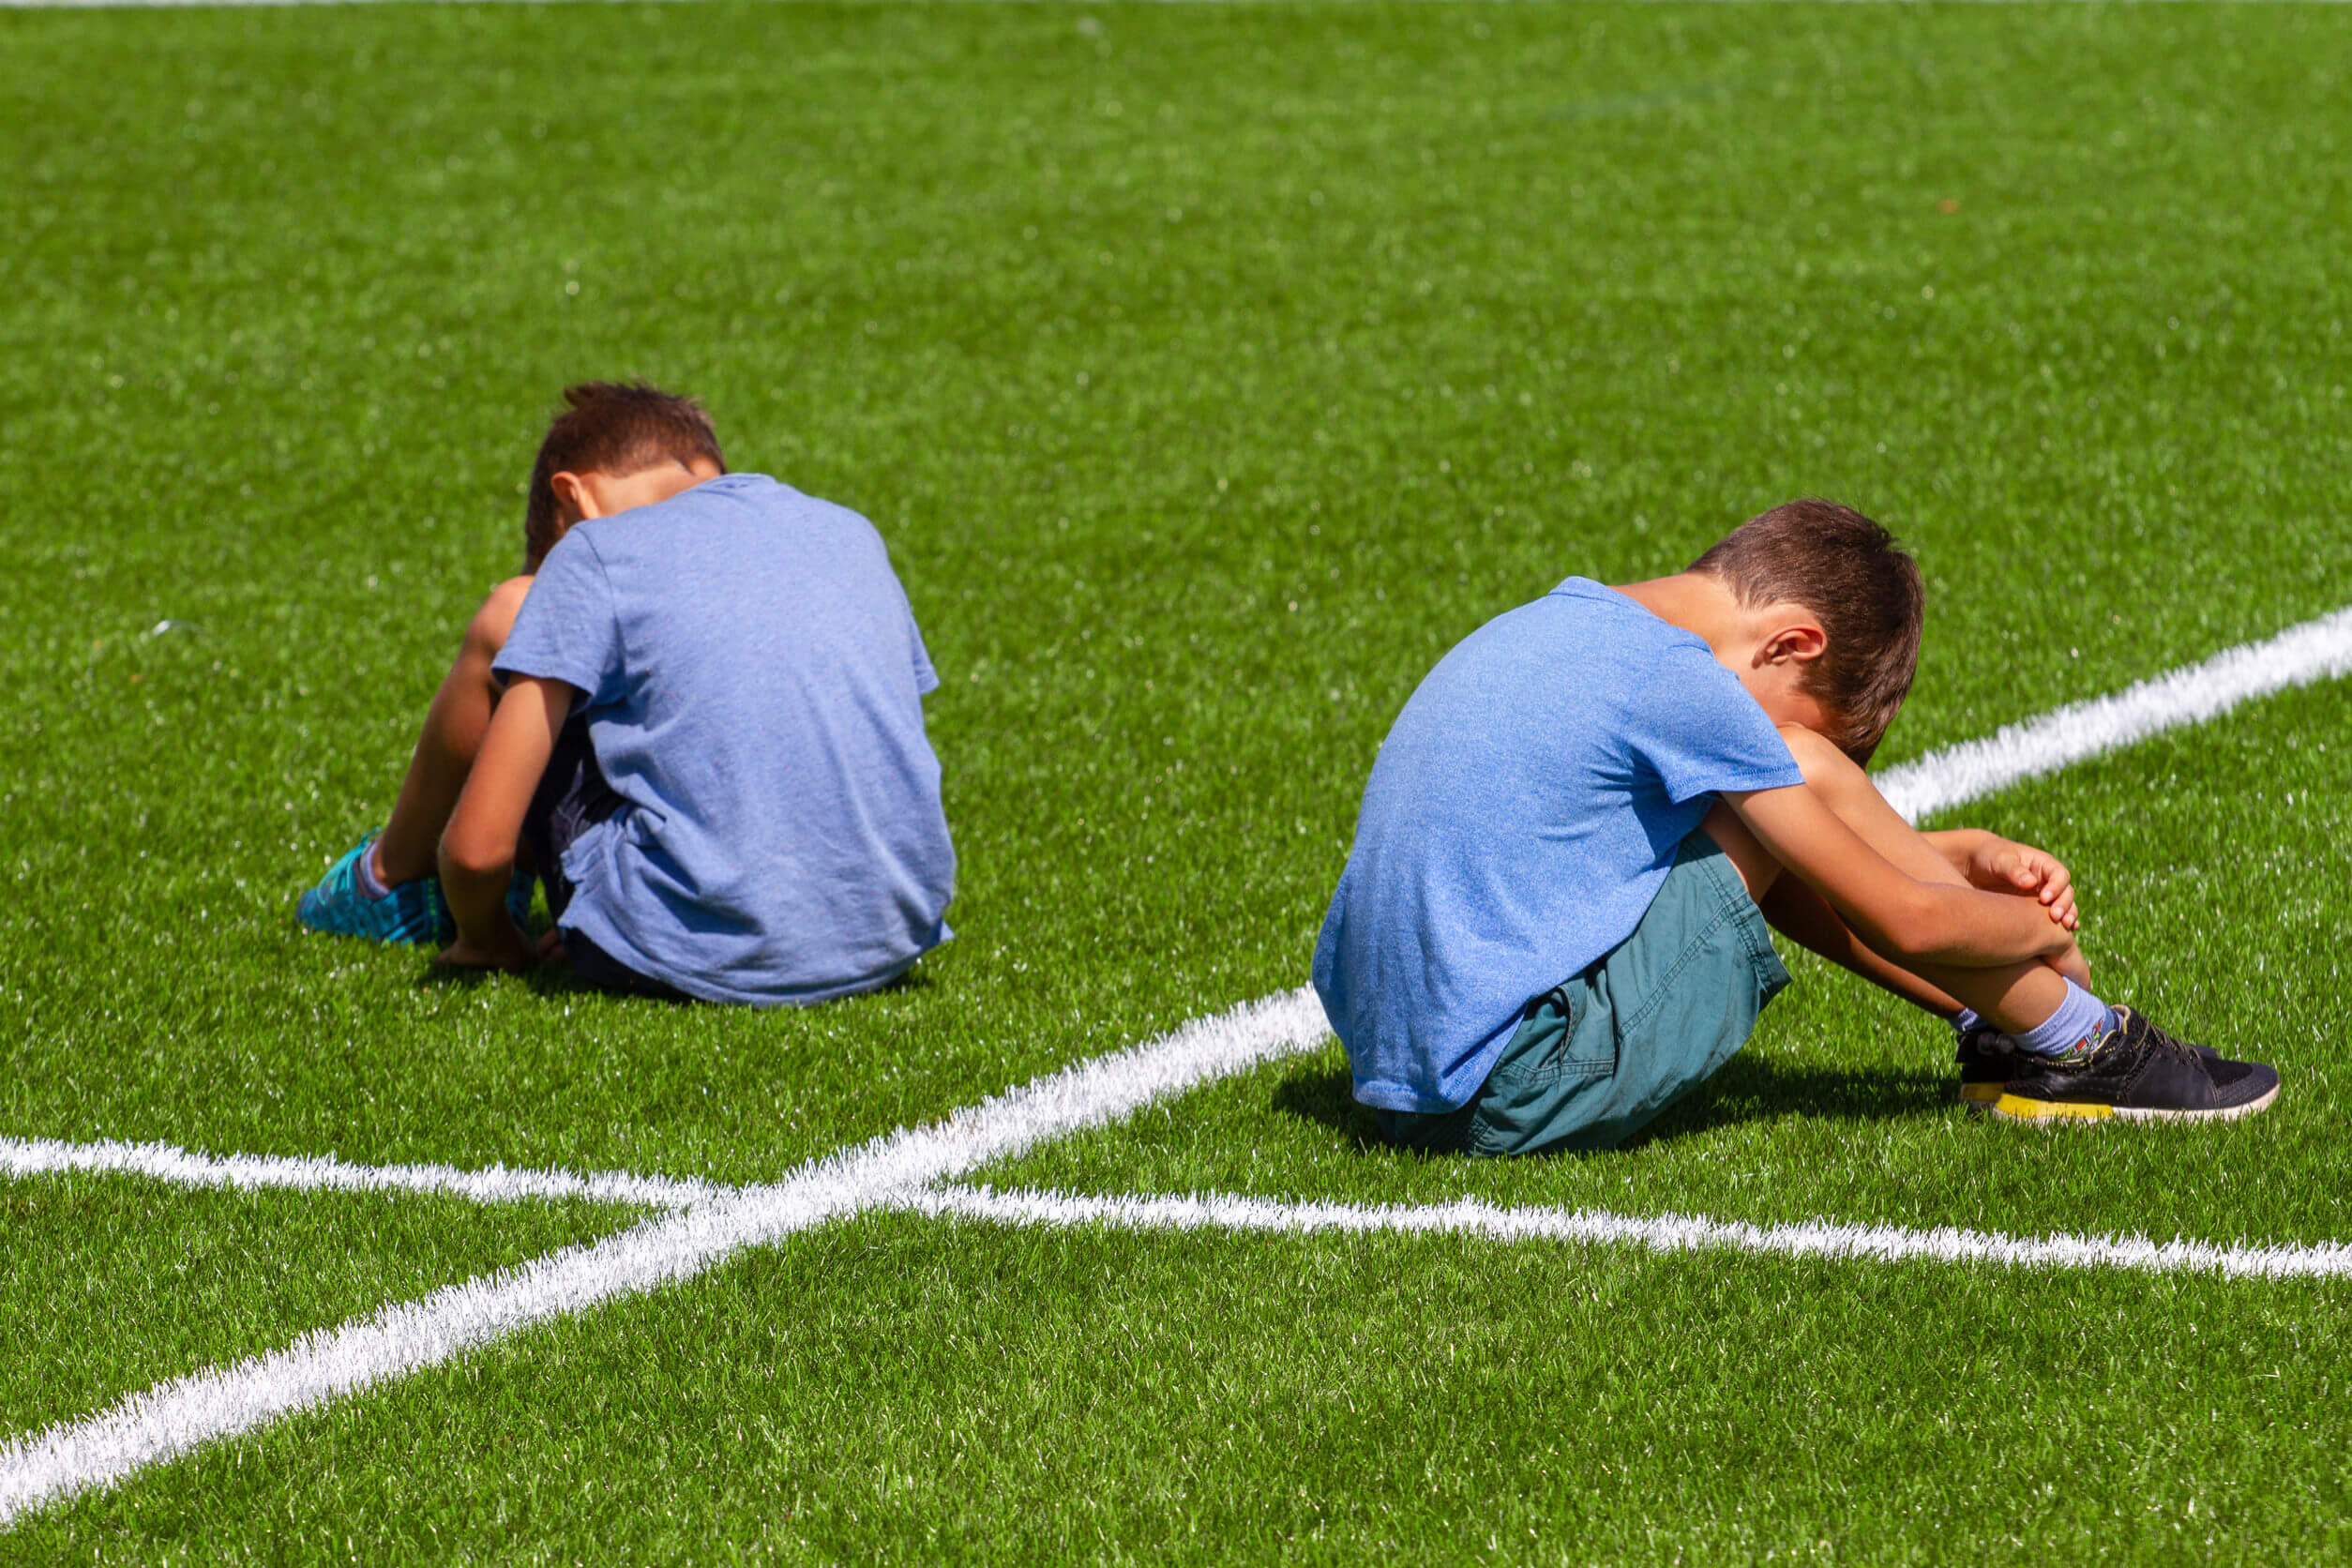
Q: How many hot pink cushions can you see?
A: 0